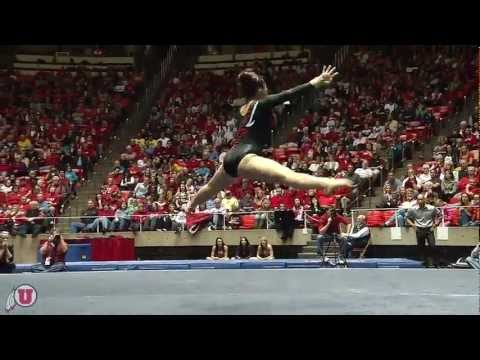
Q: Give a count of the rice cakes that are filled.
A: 0